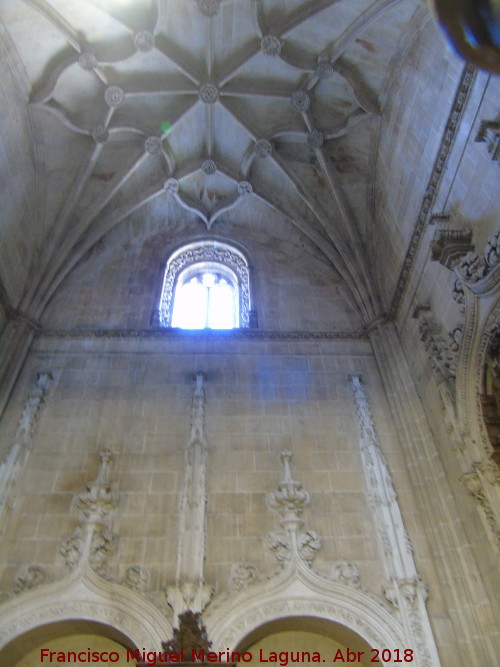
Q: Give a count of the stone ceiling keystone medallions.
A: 15